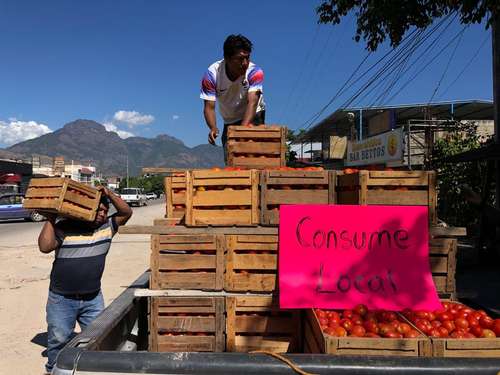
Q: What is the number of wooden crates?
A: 13